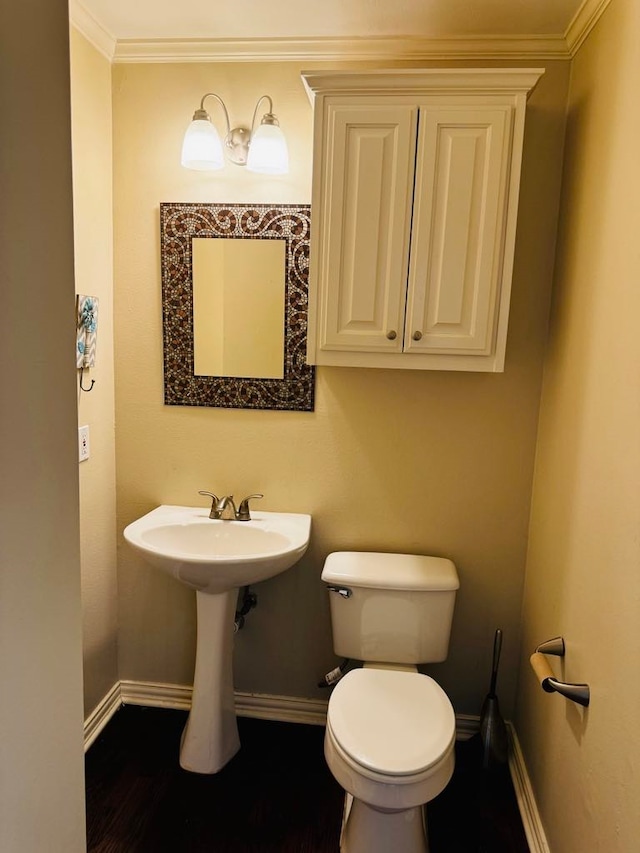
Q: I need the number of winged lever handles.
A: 2